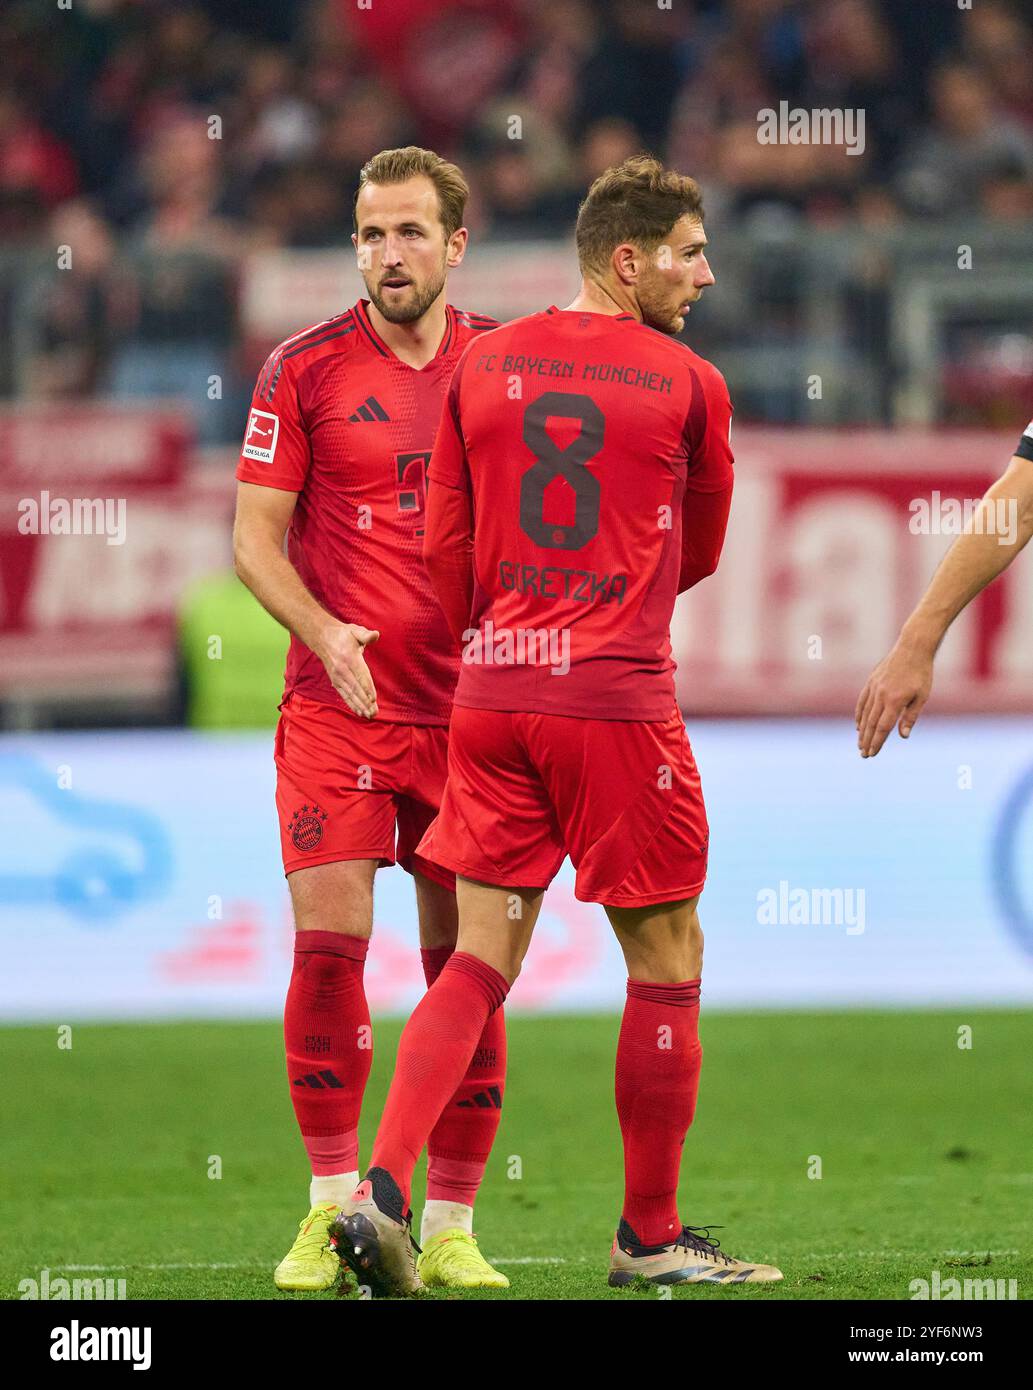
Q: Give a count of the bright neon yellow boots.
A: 2